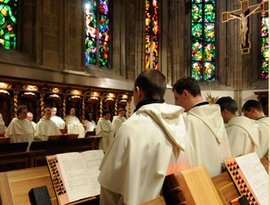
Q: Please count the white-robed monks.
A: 13